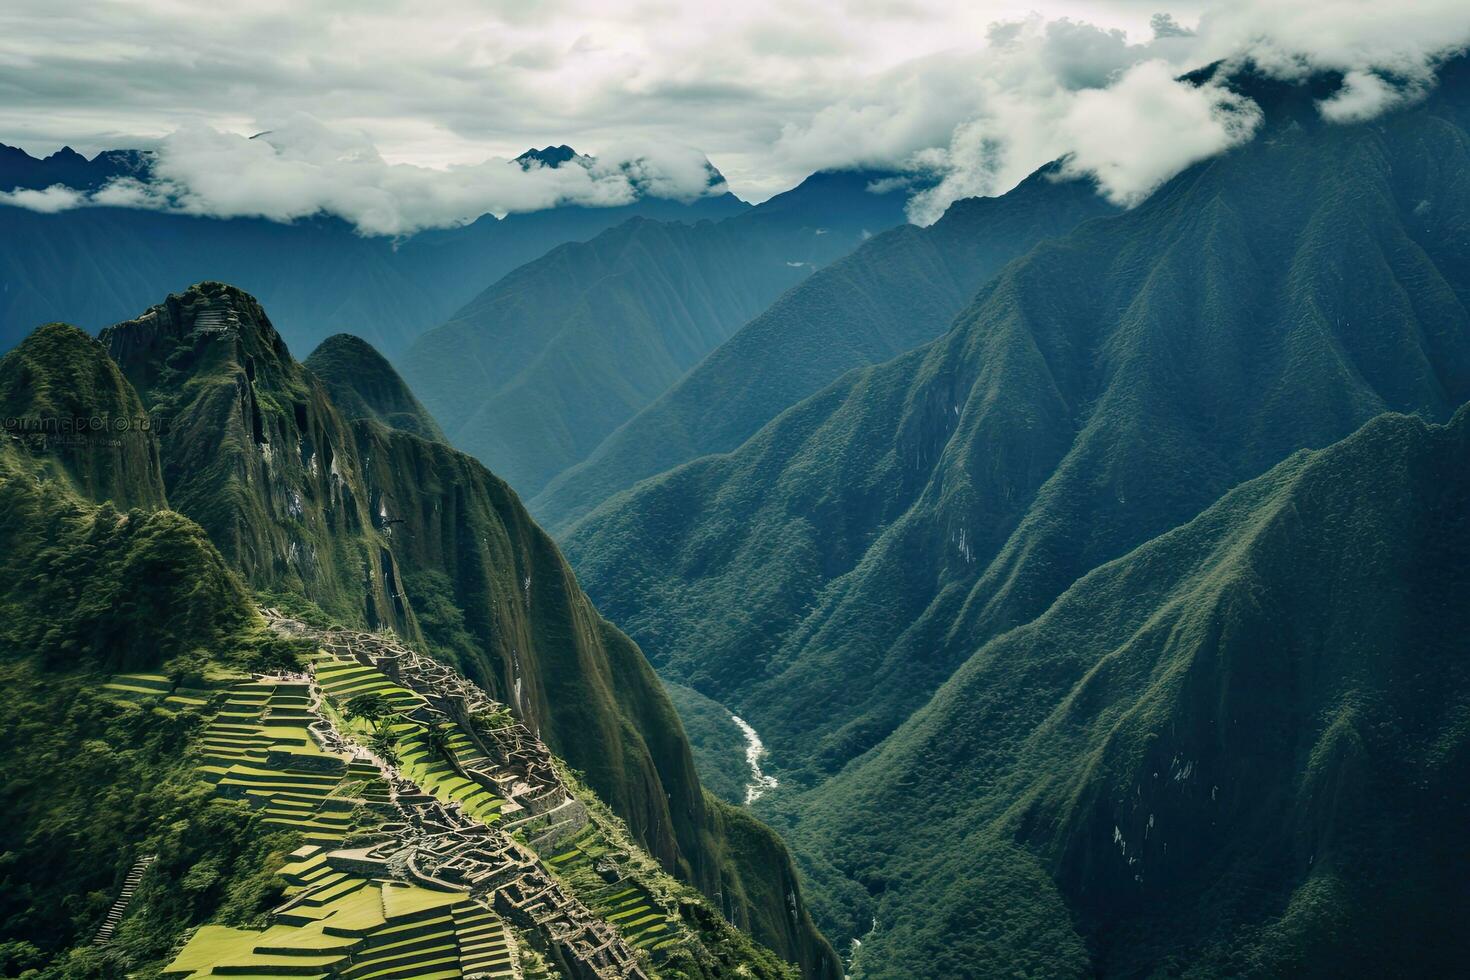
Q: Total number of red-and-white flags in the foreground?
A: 0